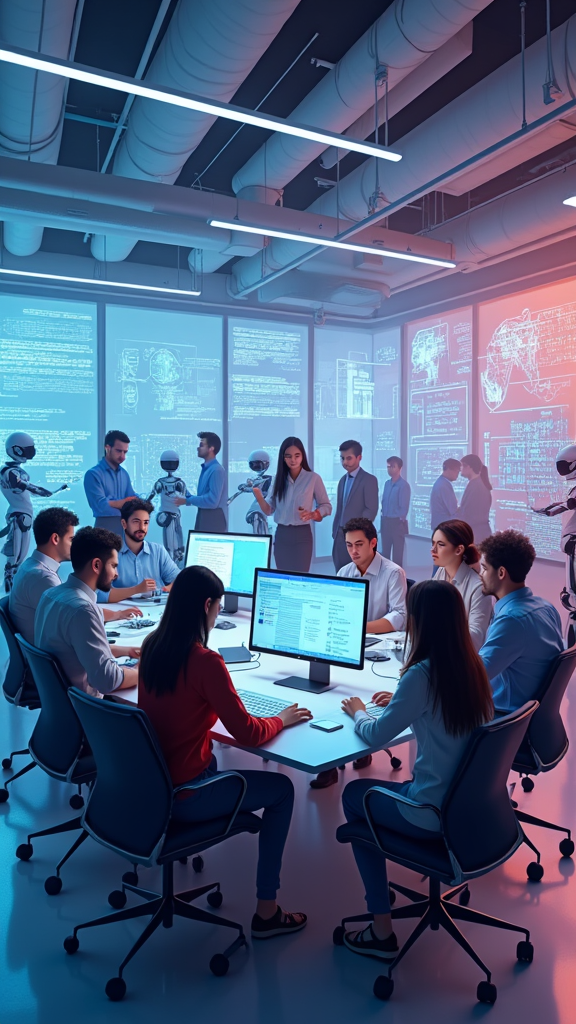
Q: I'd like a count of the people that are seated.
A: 8